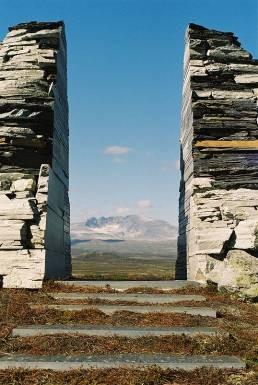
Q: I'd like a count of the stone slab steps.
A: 5